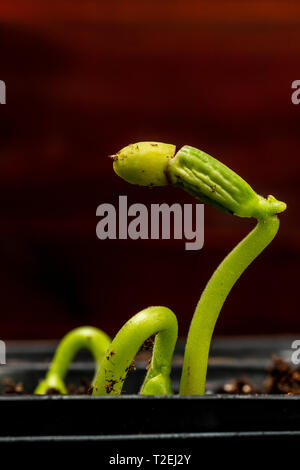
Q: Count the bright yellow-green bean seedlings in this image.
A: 3